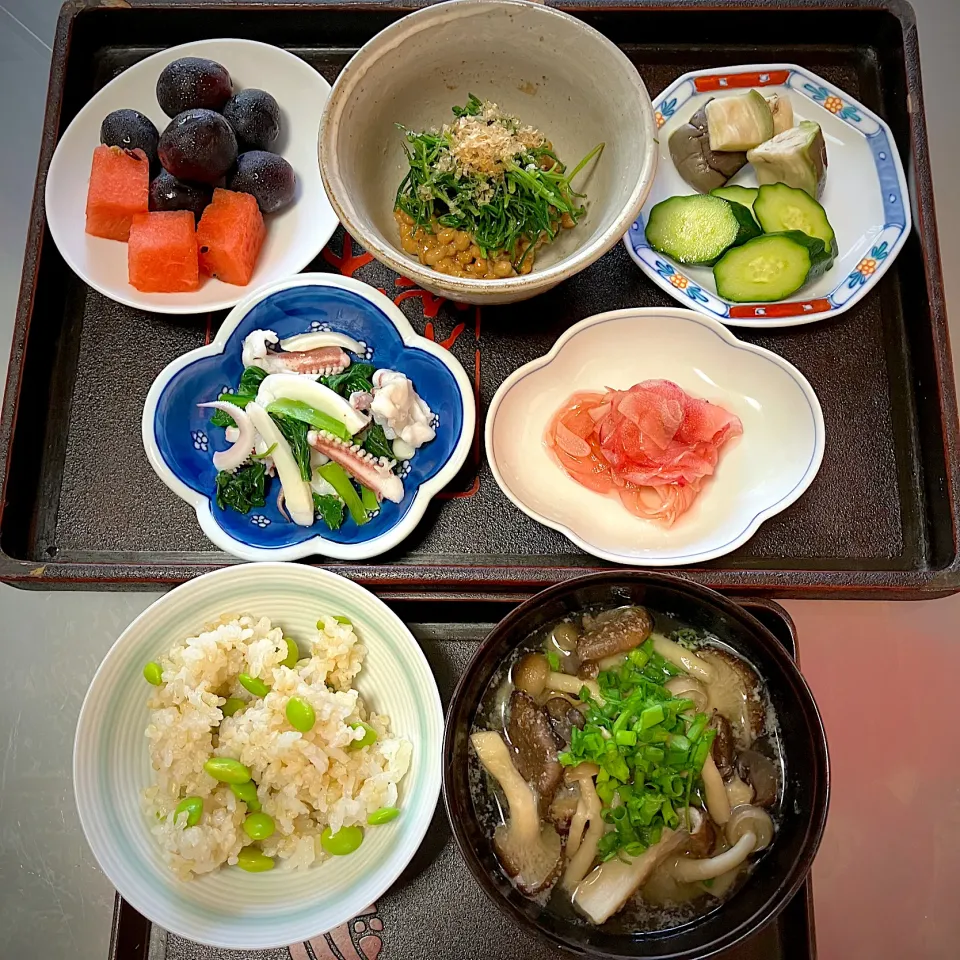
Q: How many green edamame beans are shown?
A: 15